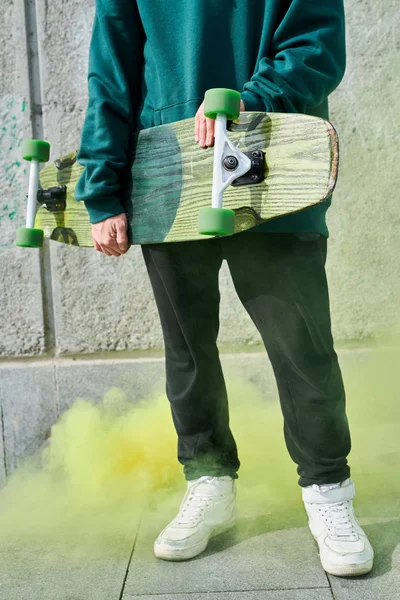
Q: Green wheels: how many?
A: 4